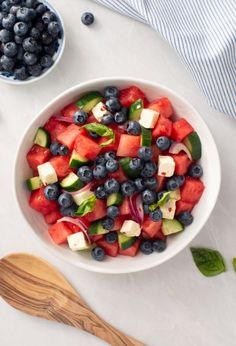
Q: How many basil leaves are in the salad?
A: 3